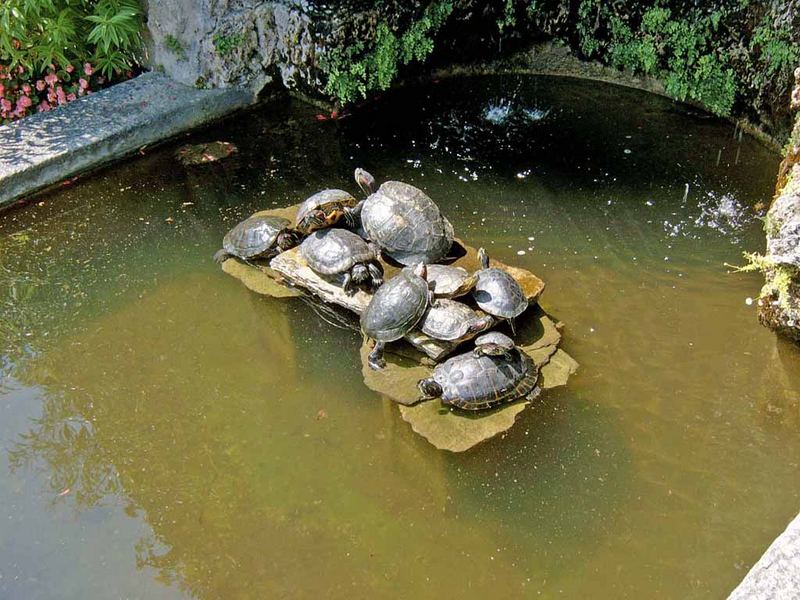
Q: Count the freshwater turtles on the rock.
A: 10